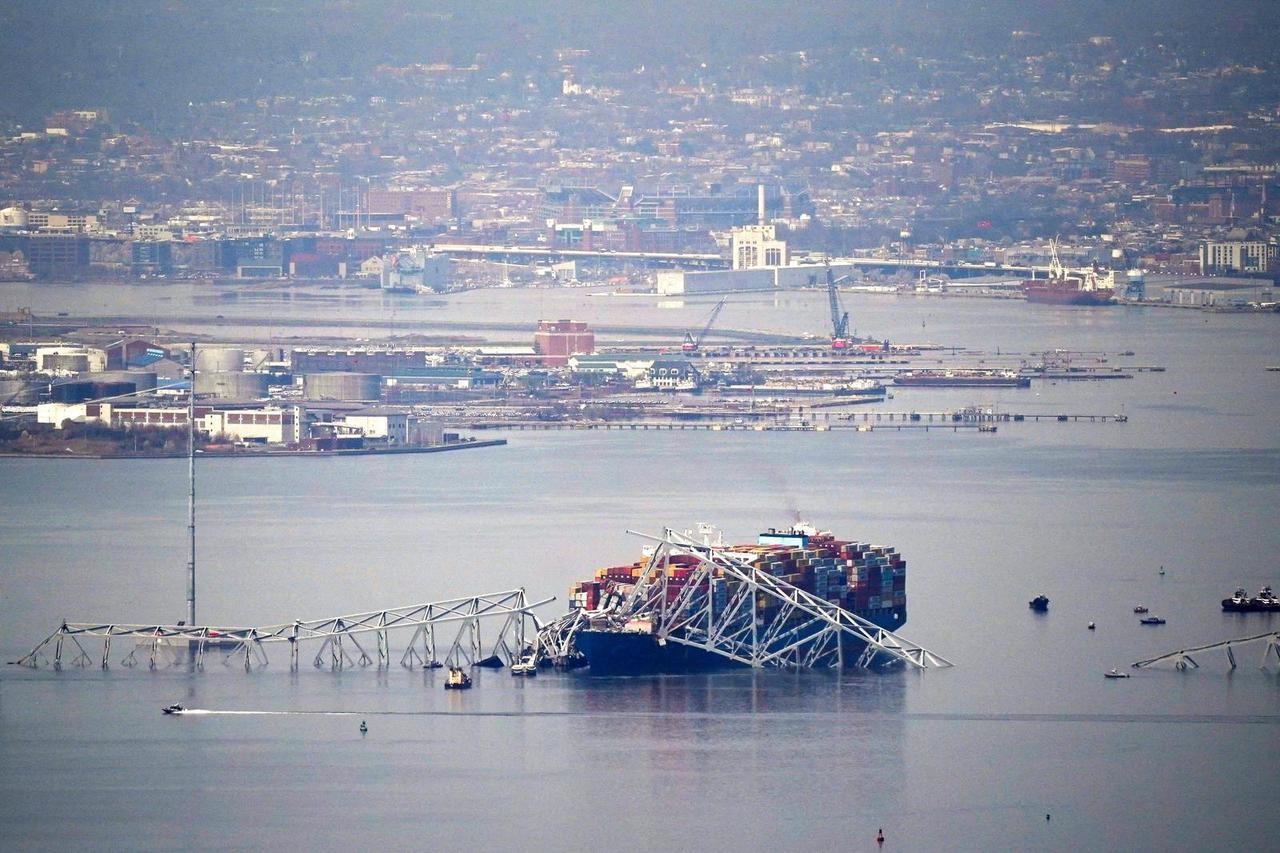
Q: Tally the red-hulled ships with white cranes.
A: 1